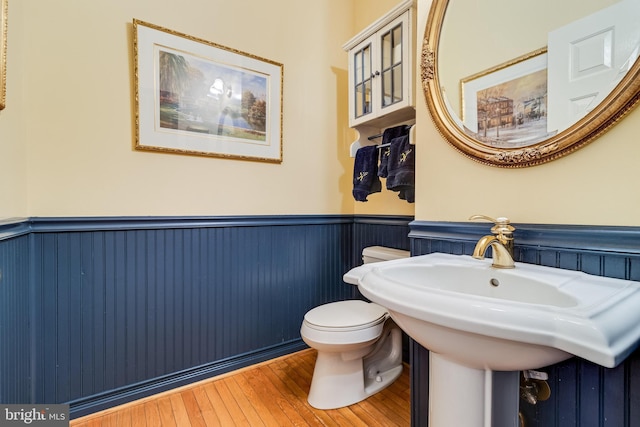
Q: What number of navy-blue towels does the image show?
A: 3